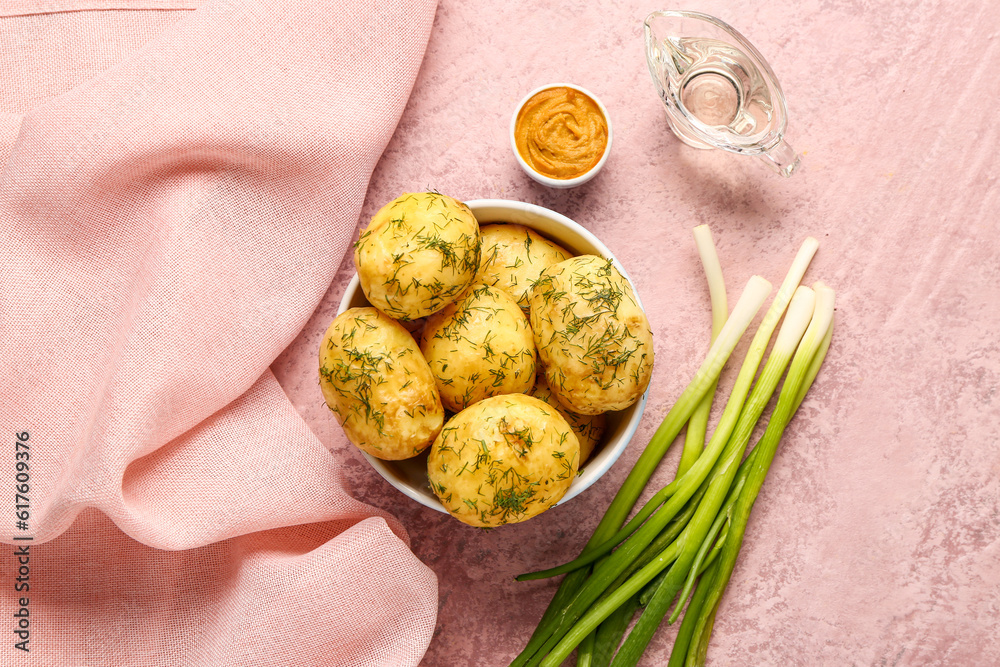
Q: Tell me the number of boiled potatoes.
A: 7